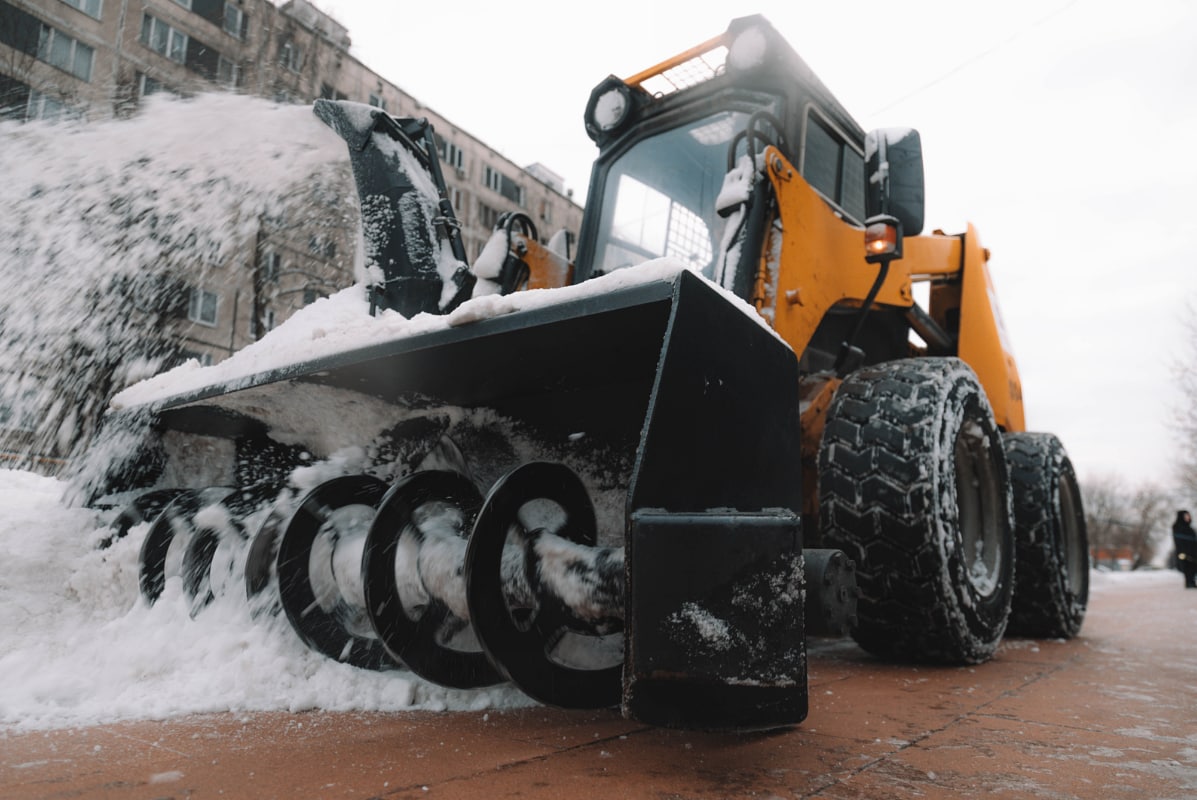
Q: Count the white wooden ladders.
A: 0